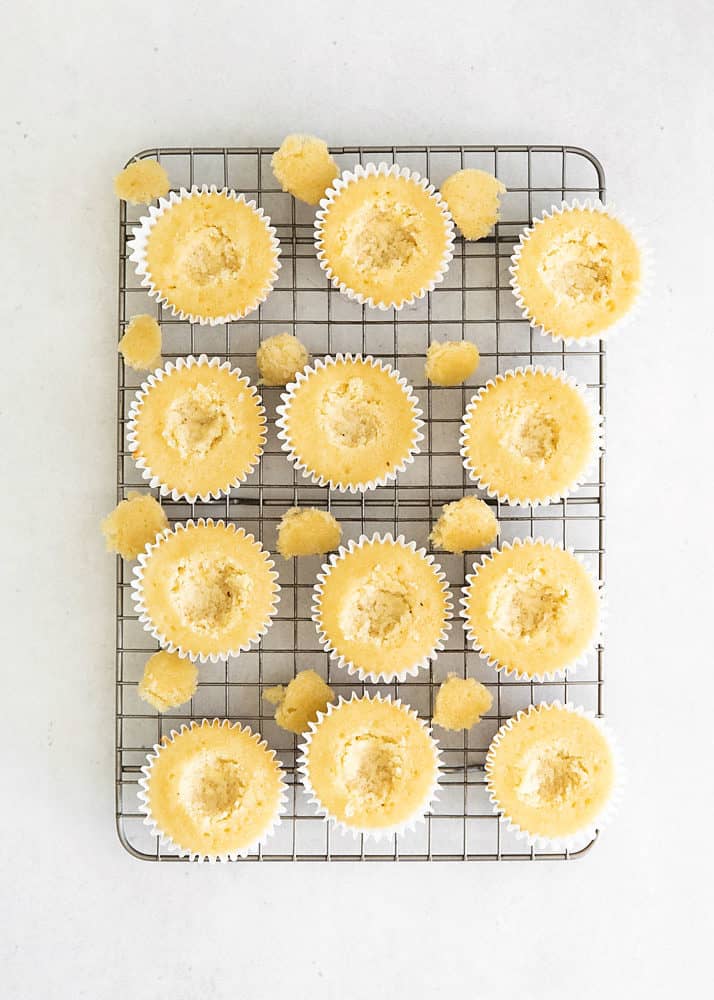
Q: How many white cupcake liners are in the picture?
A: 12